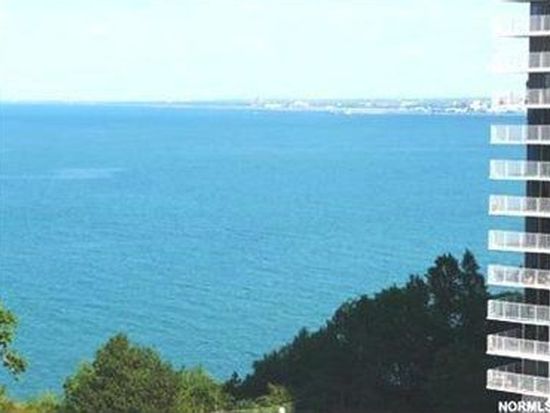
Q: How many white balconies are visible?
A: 11